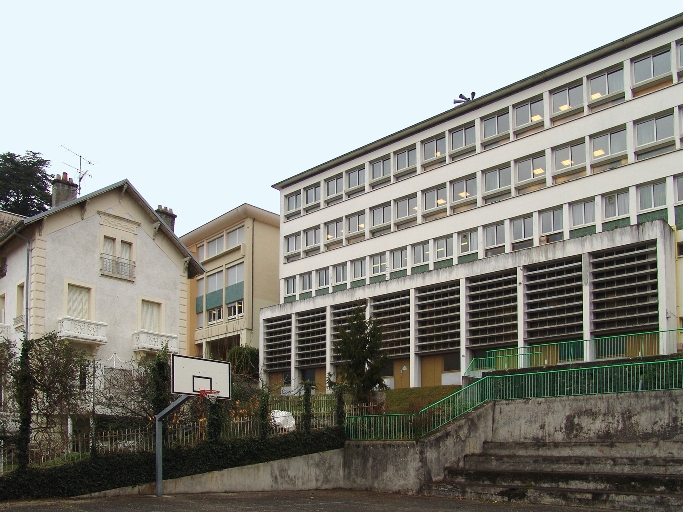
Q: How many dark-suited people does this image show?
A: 0